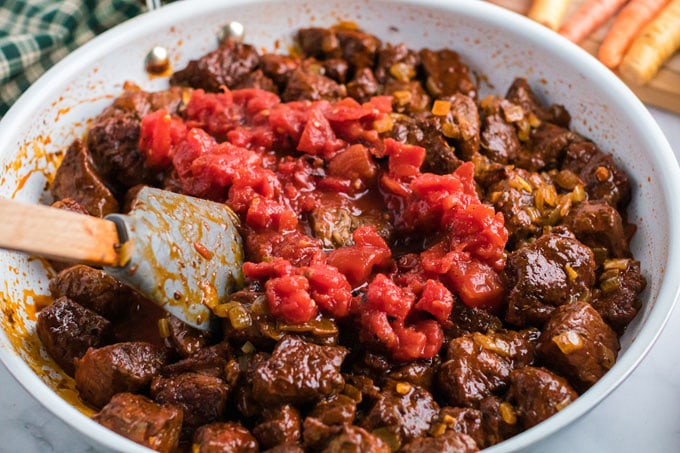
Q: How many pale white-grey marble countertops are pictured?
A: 1